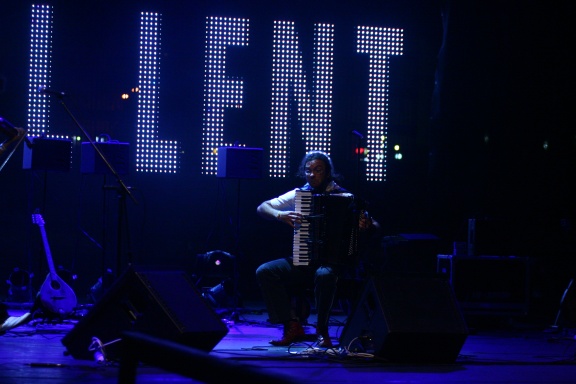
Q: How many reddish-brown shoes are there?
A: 2